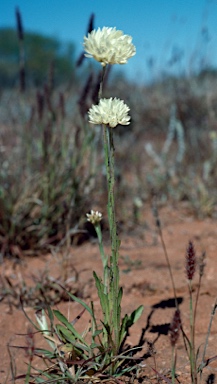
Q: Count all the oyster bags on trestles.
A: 0